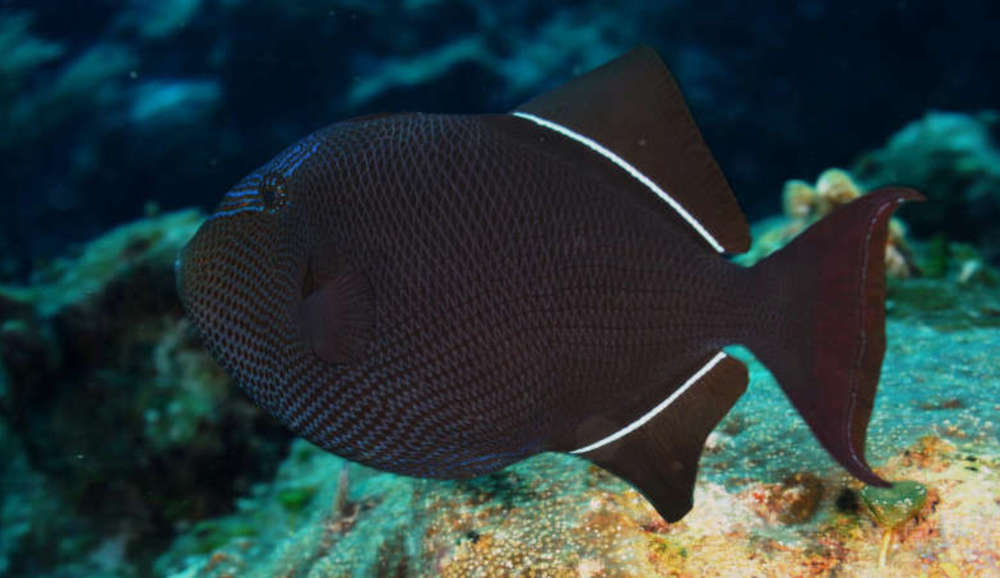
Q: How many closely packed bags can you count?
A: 0